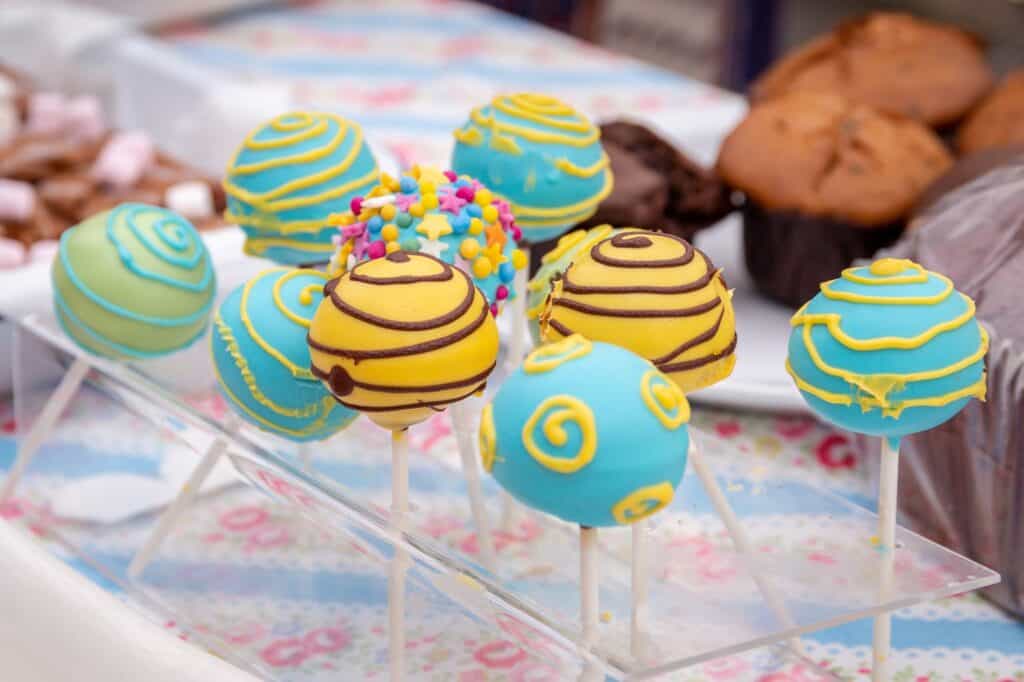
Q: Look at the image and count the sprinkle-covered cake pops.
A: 1